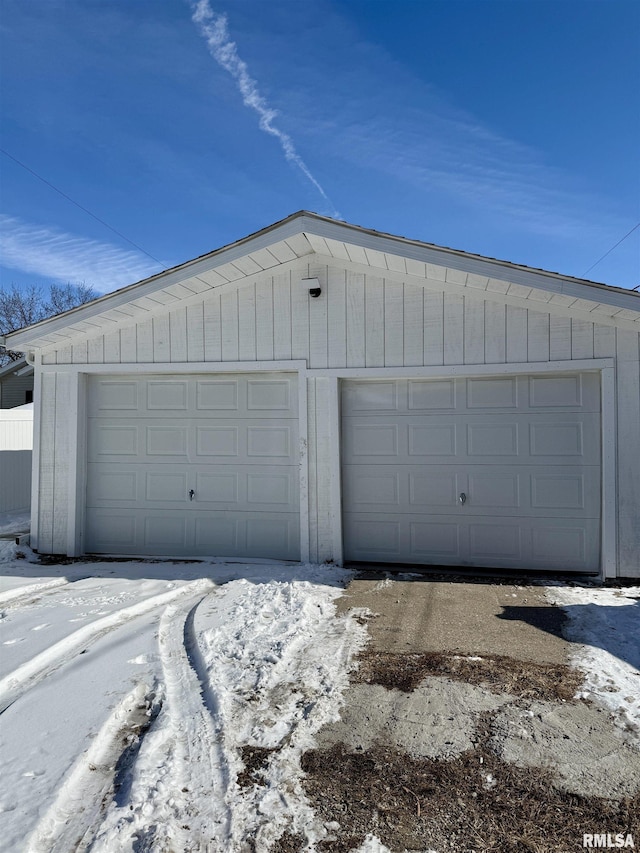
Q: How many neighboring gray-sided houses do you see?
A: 1